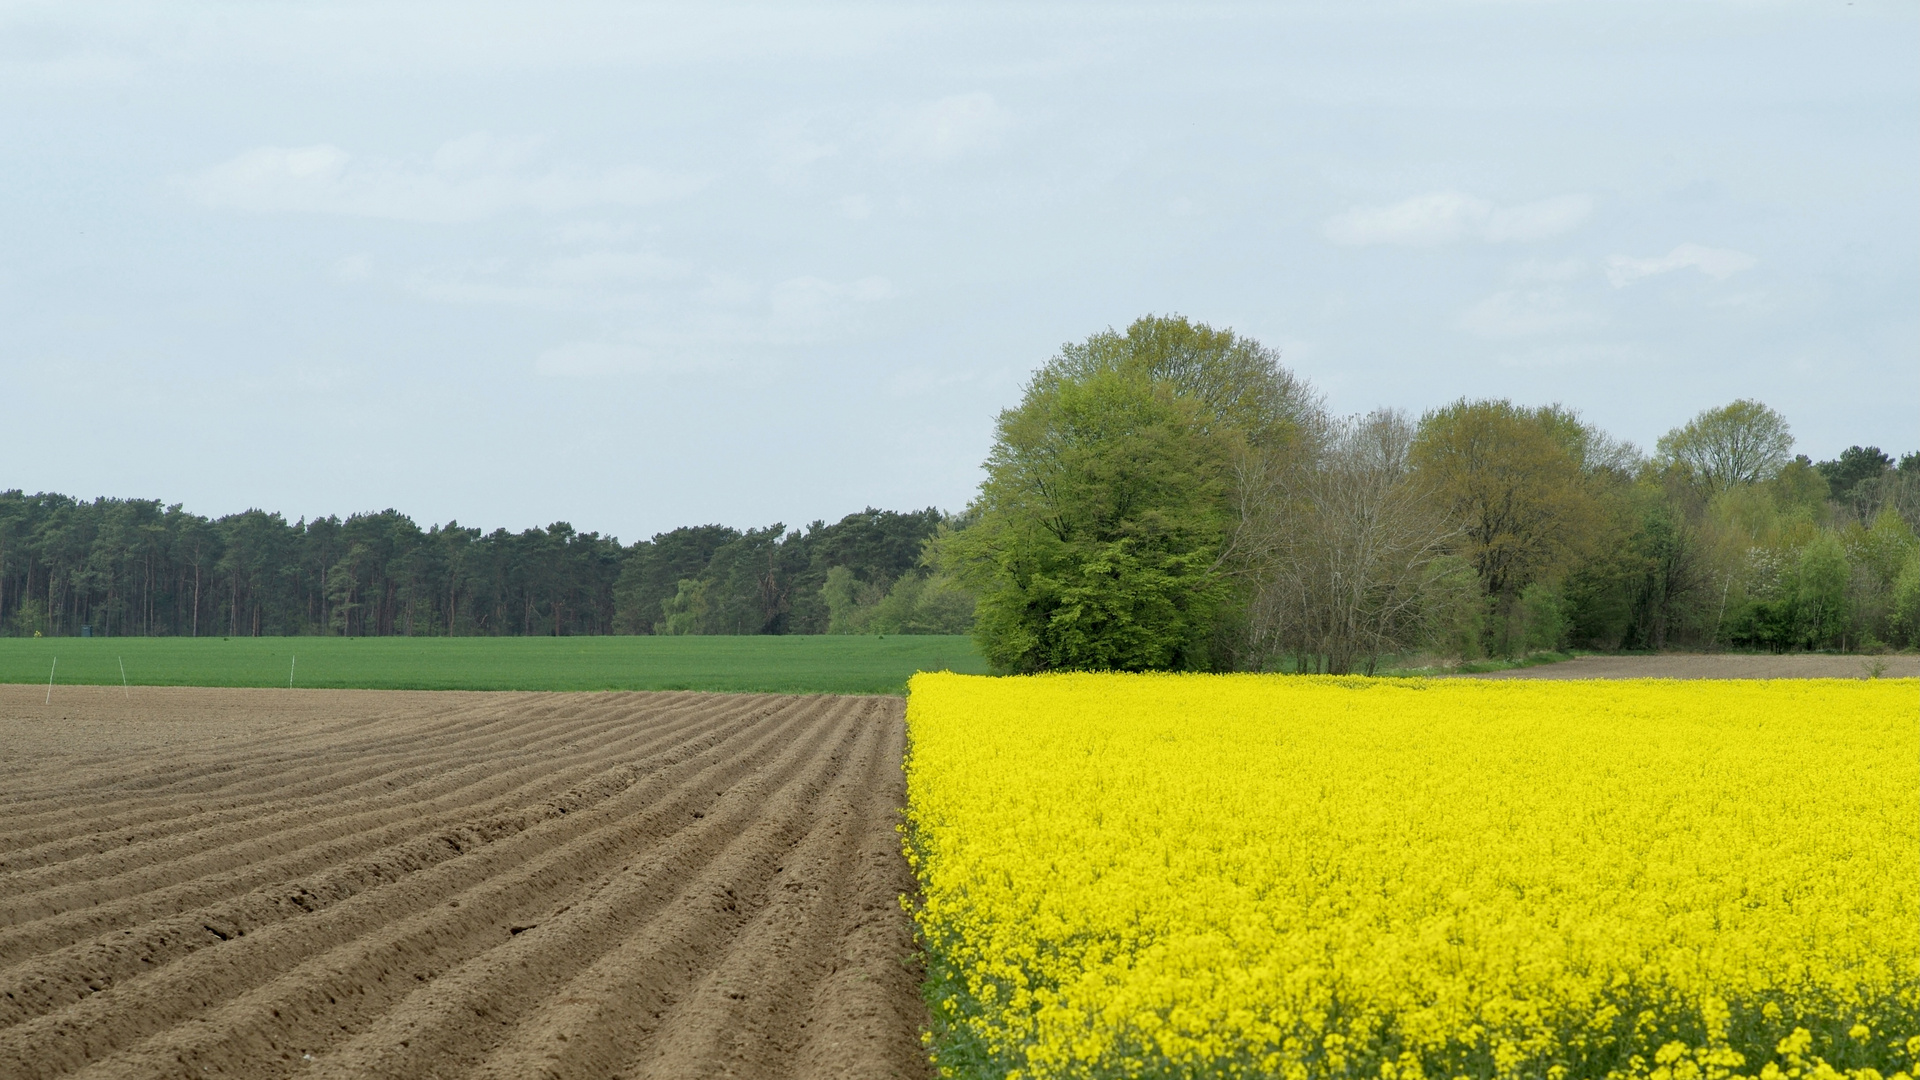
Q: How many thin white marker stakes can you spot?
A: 3